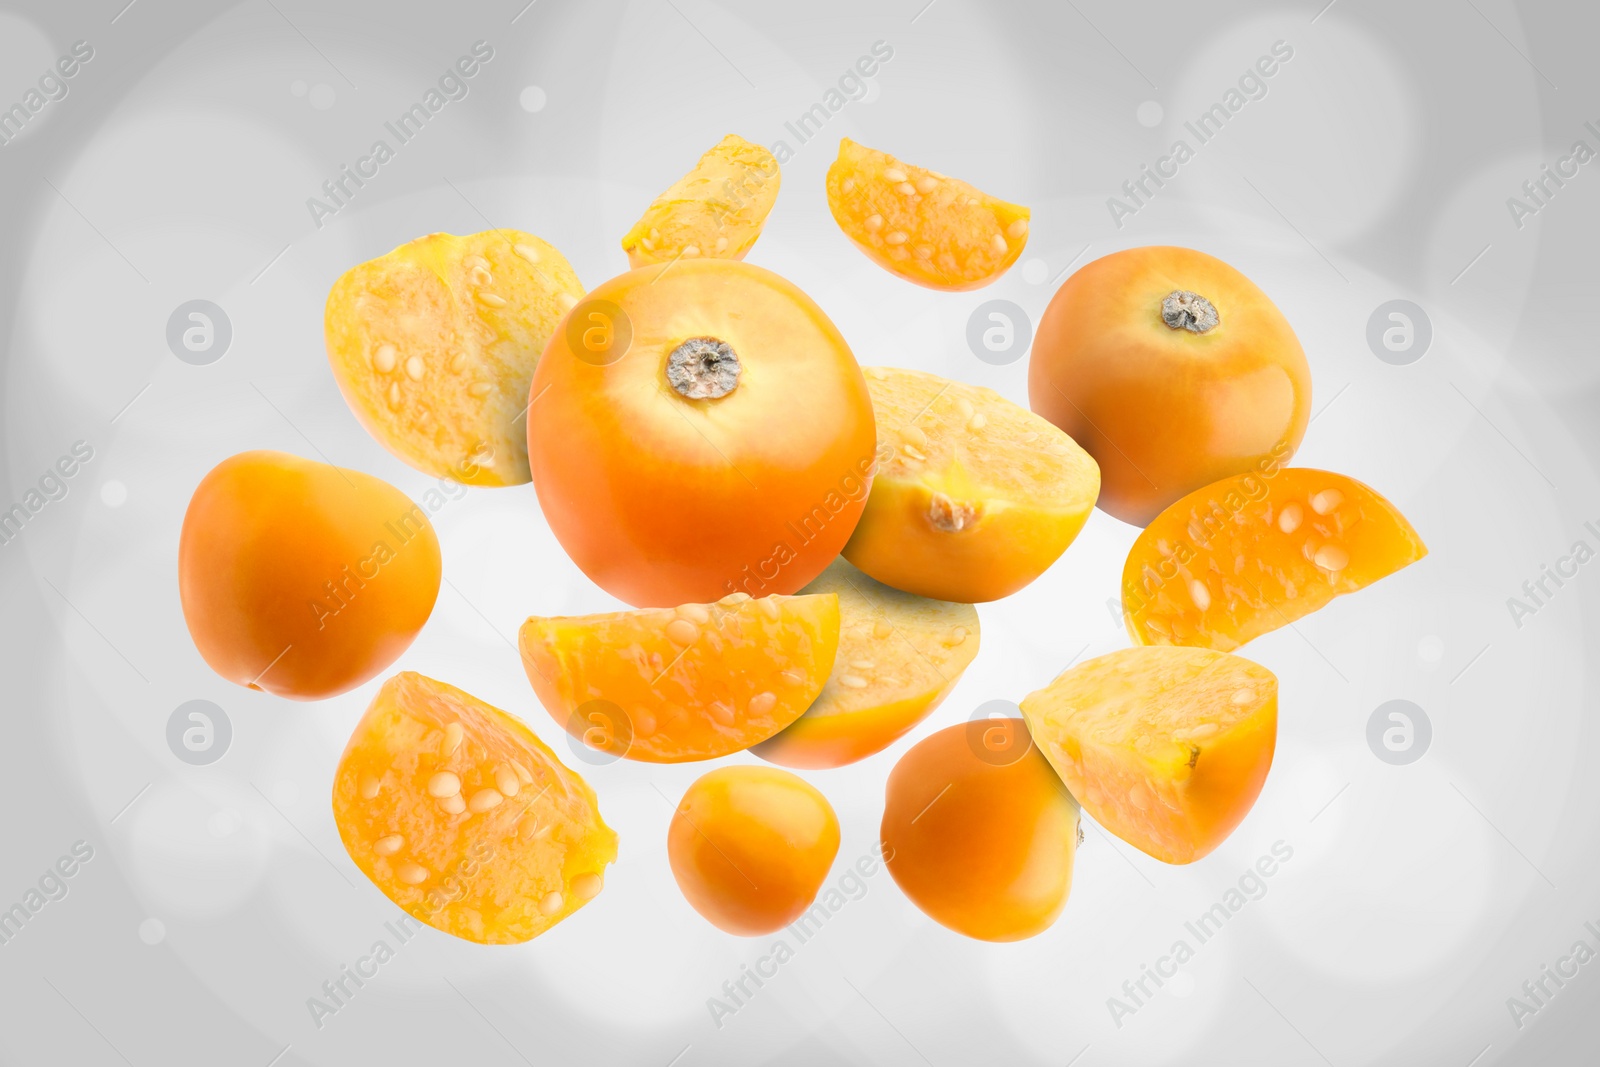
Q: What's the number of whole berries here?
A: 5